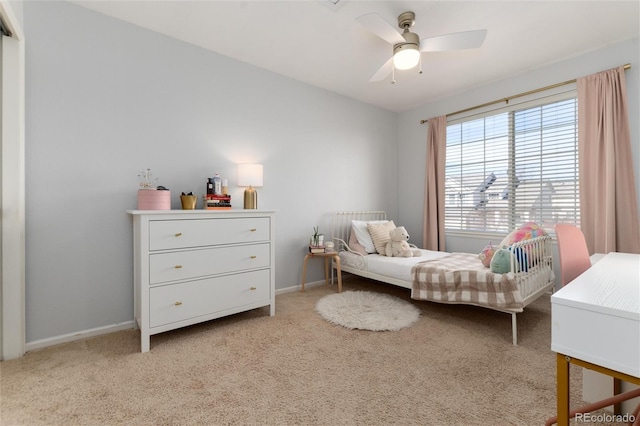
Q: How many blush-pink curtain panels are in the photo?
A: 2